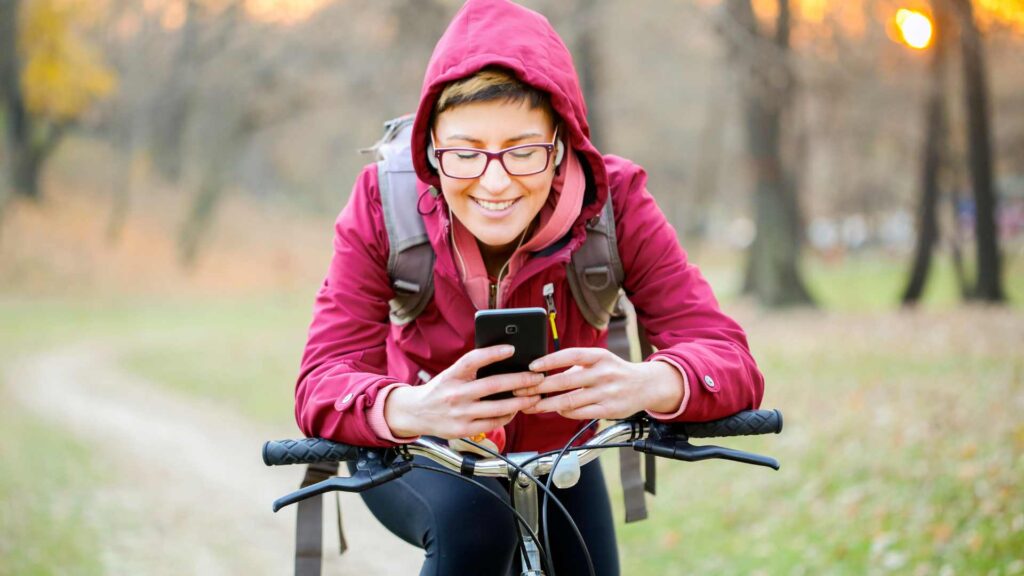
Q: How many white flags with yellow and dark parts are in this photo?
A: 0